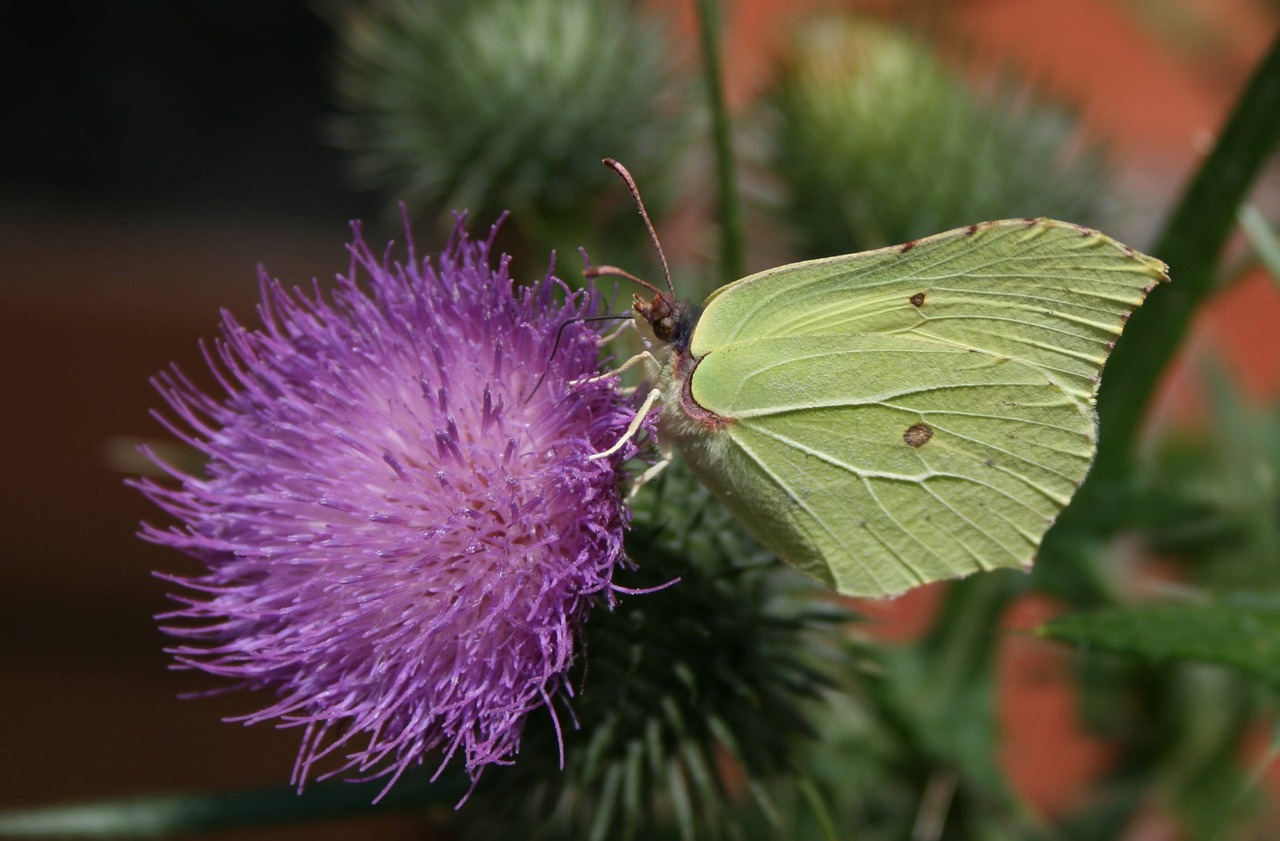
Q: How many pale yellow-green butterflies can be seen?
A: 1